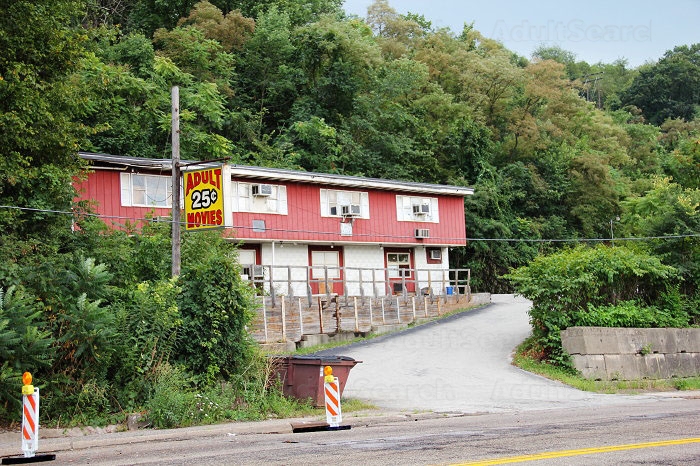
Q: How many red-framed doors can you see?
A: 3